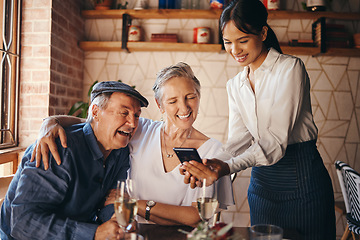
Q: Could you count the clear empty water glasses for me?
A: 1